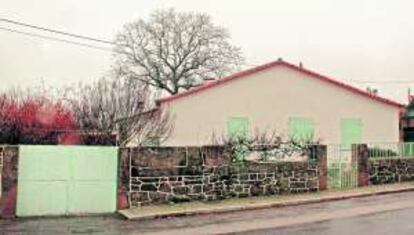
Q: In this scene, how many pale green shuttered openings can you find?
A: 3